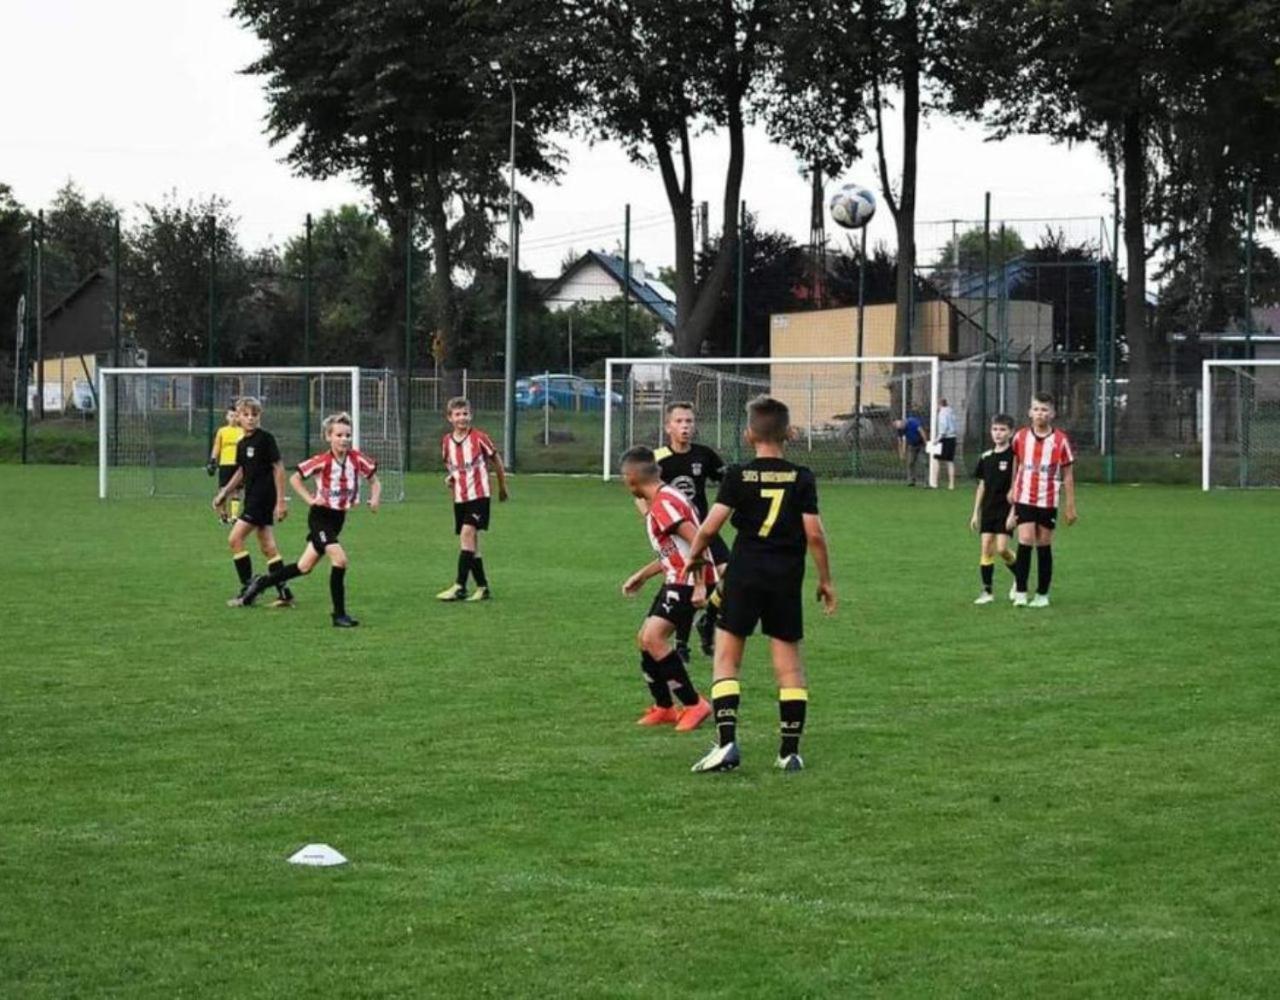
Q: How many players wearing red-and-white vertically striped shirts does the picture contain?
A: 4